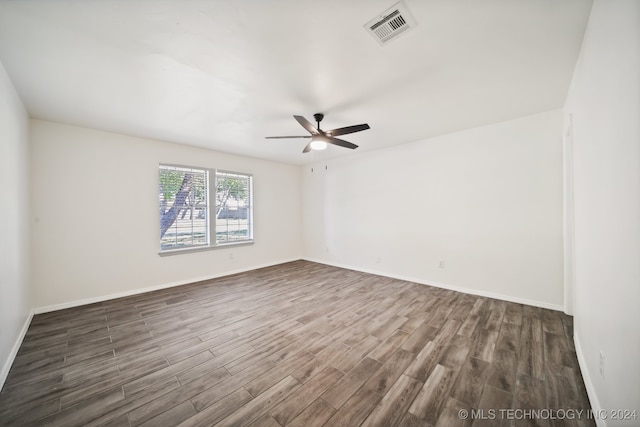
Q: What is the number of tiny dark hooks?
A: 2